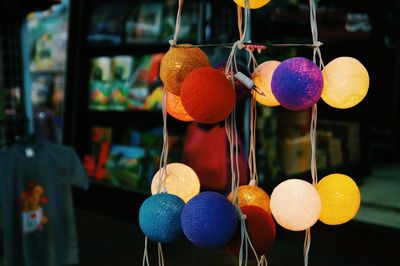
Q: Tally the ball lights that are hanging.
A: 14